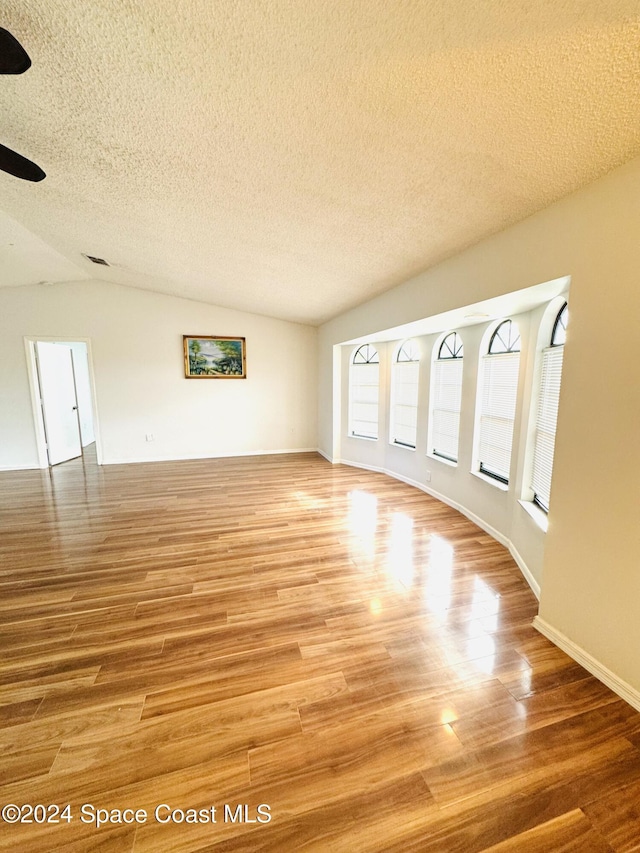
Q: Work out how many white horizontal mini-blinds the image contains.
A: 5